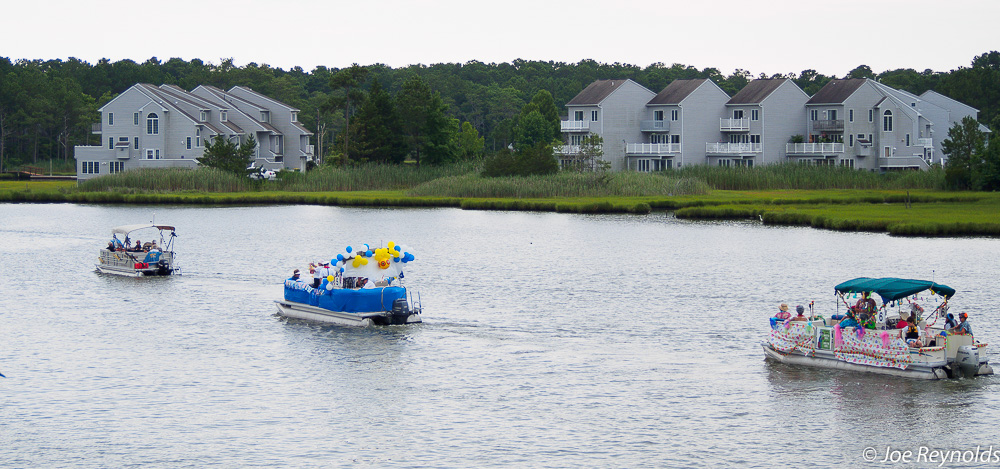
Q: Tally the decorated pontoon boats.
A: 2